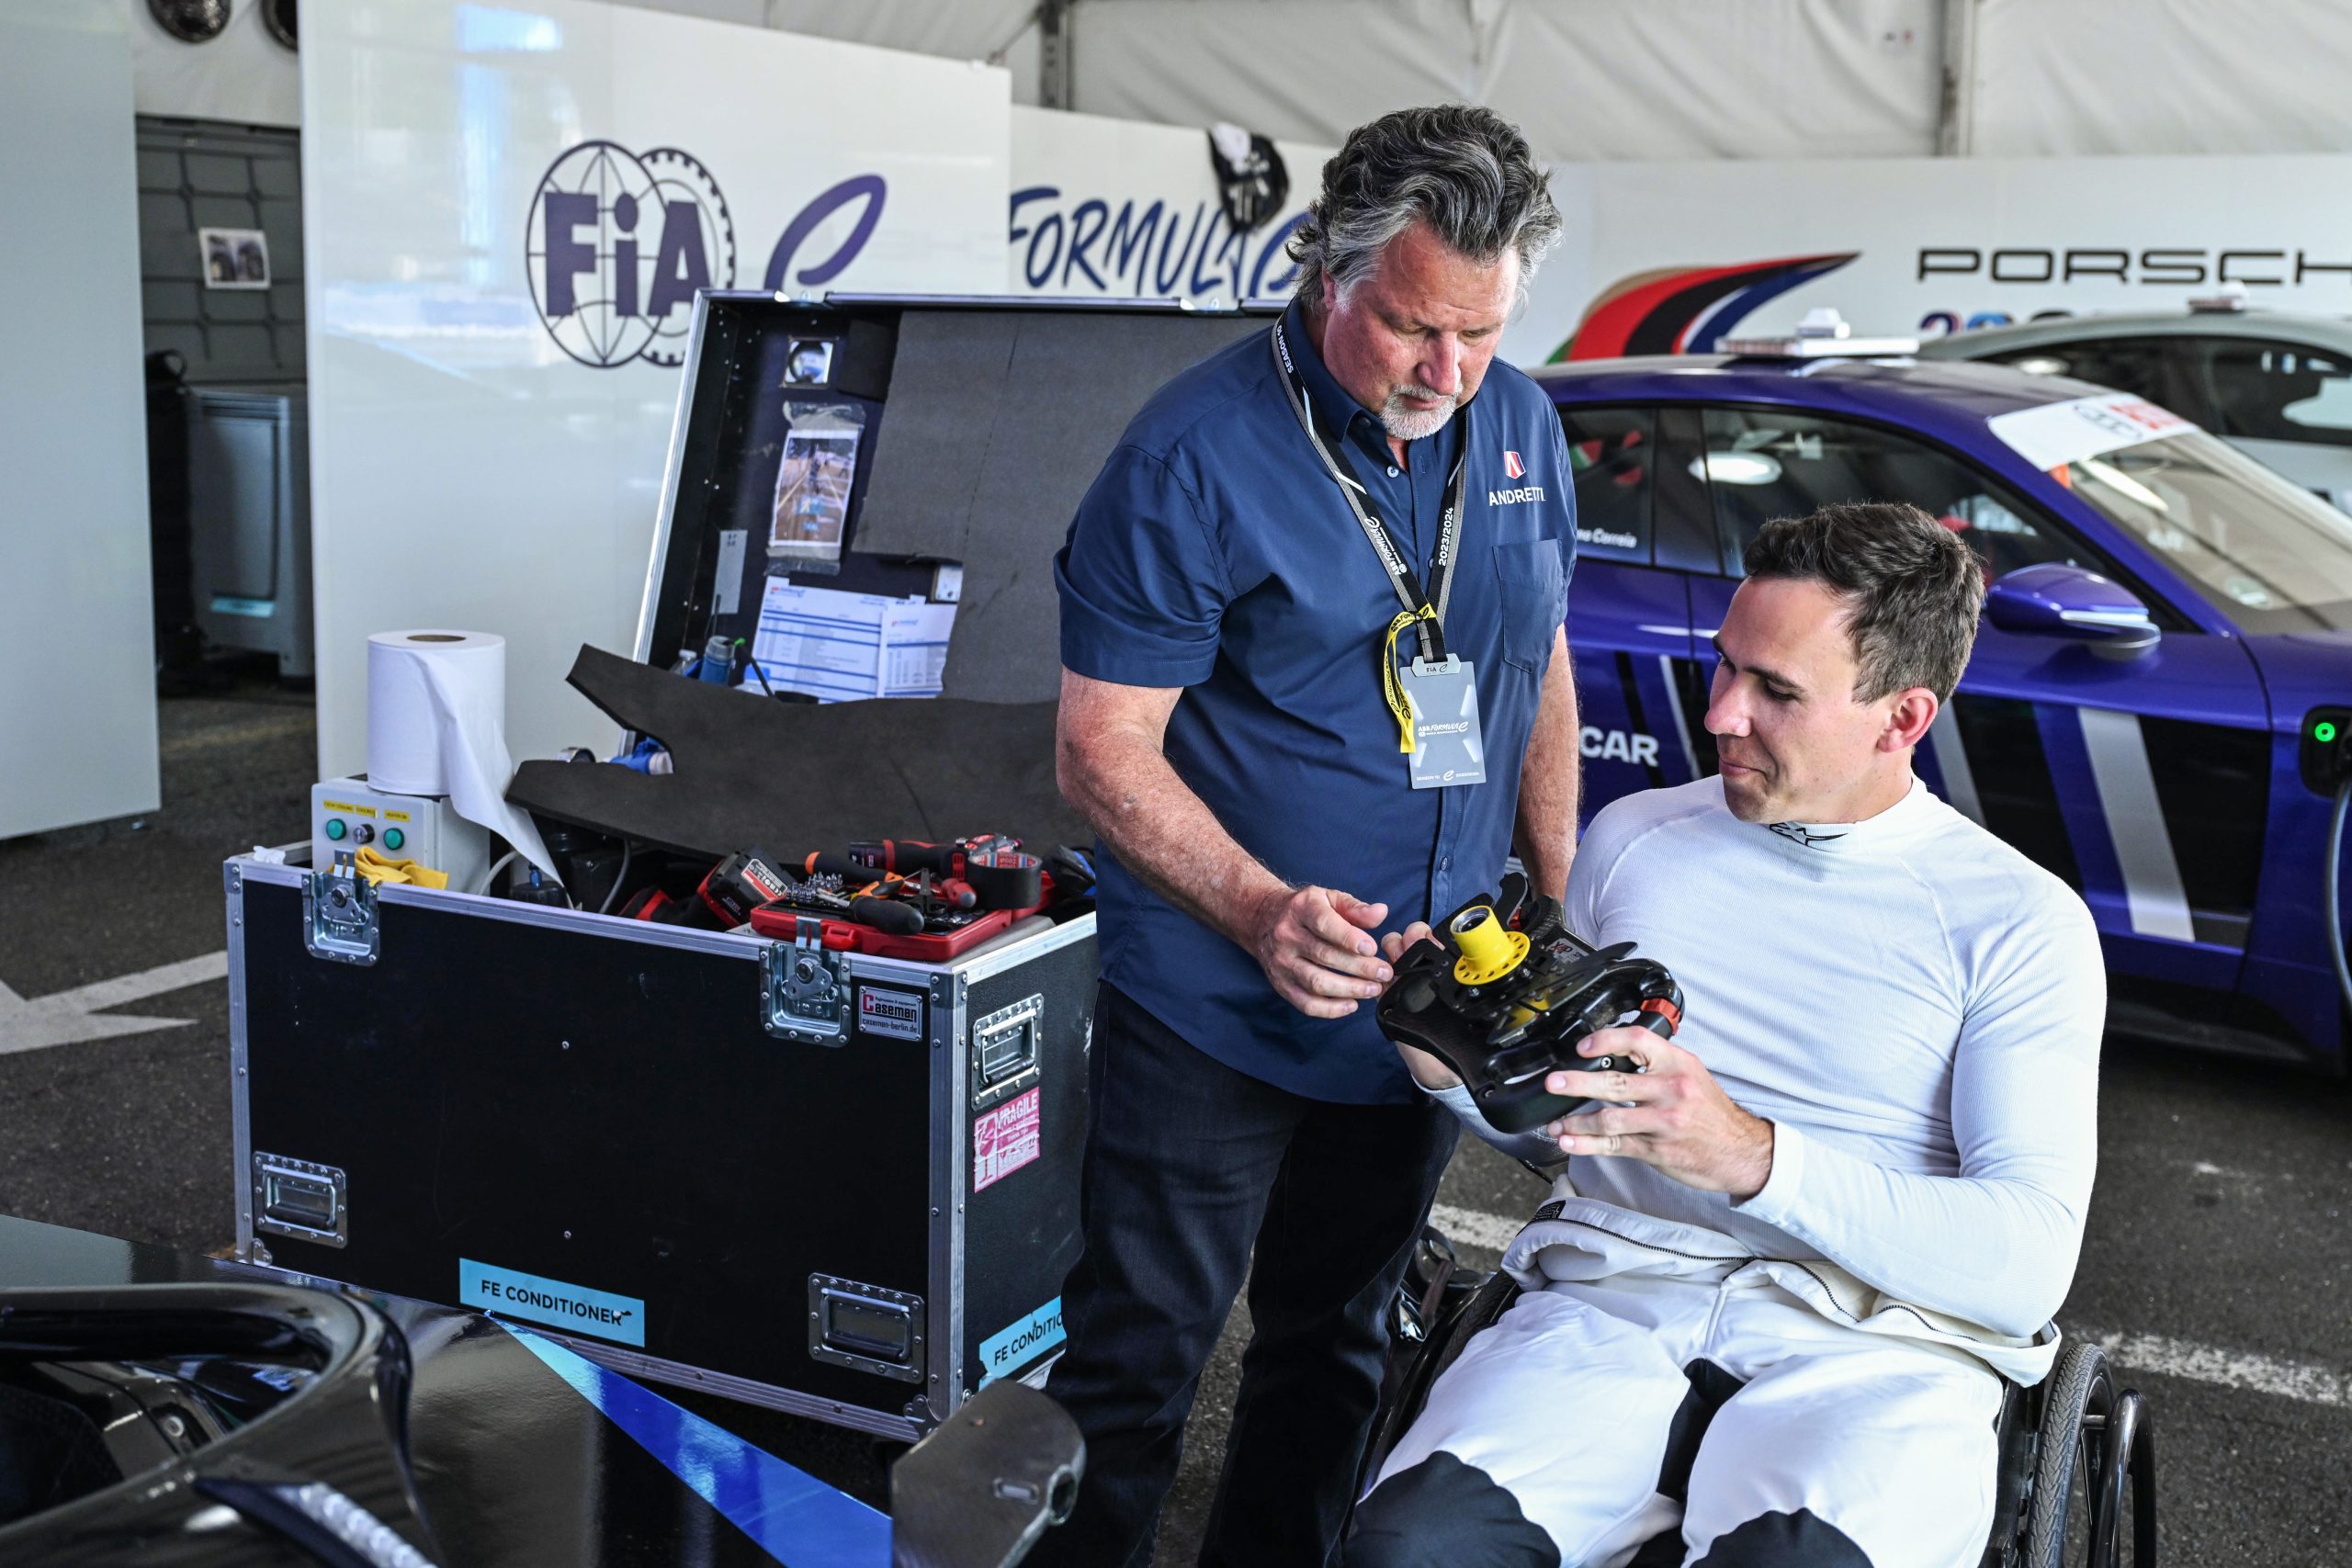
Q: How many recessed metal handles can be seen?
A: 3